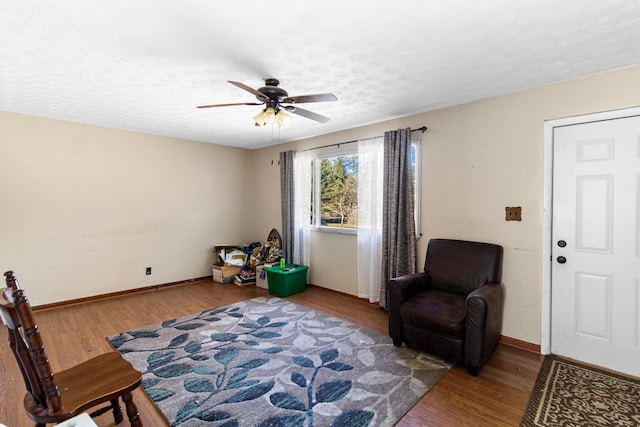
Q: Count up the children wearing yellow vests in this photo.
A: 0